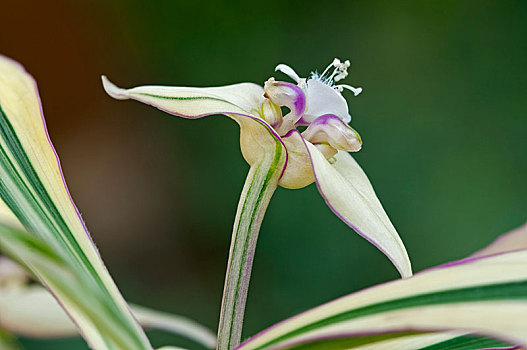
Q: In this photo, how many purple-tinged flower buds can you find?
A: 2